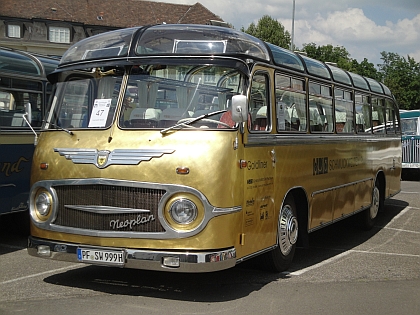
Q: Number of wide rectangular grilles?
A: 1